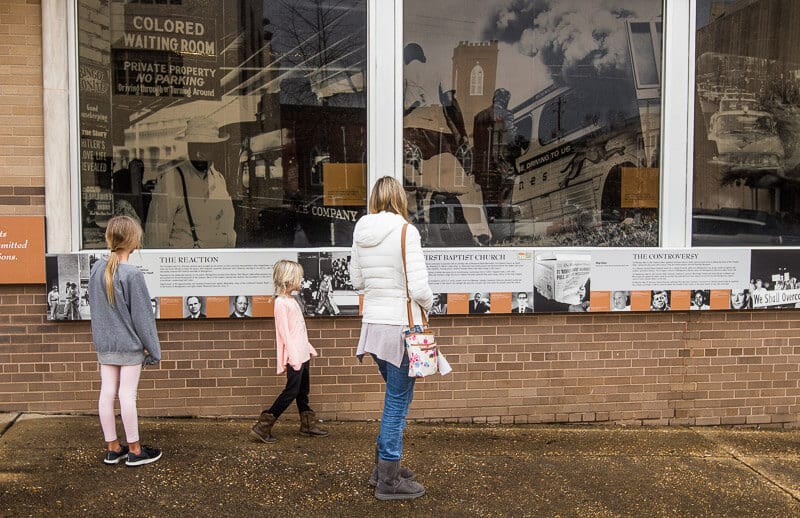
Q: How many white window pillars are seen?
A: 3